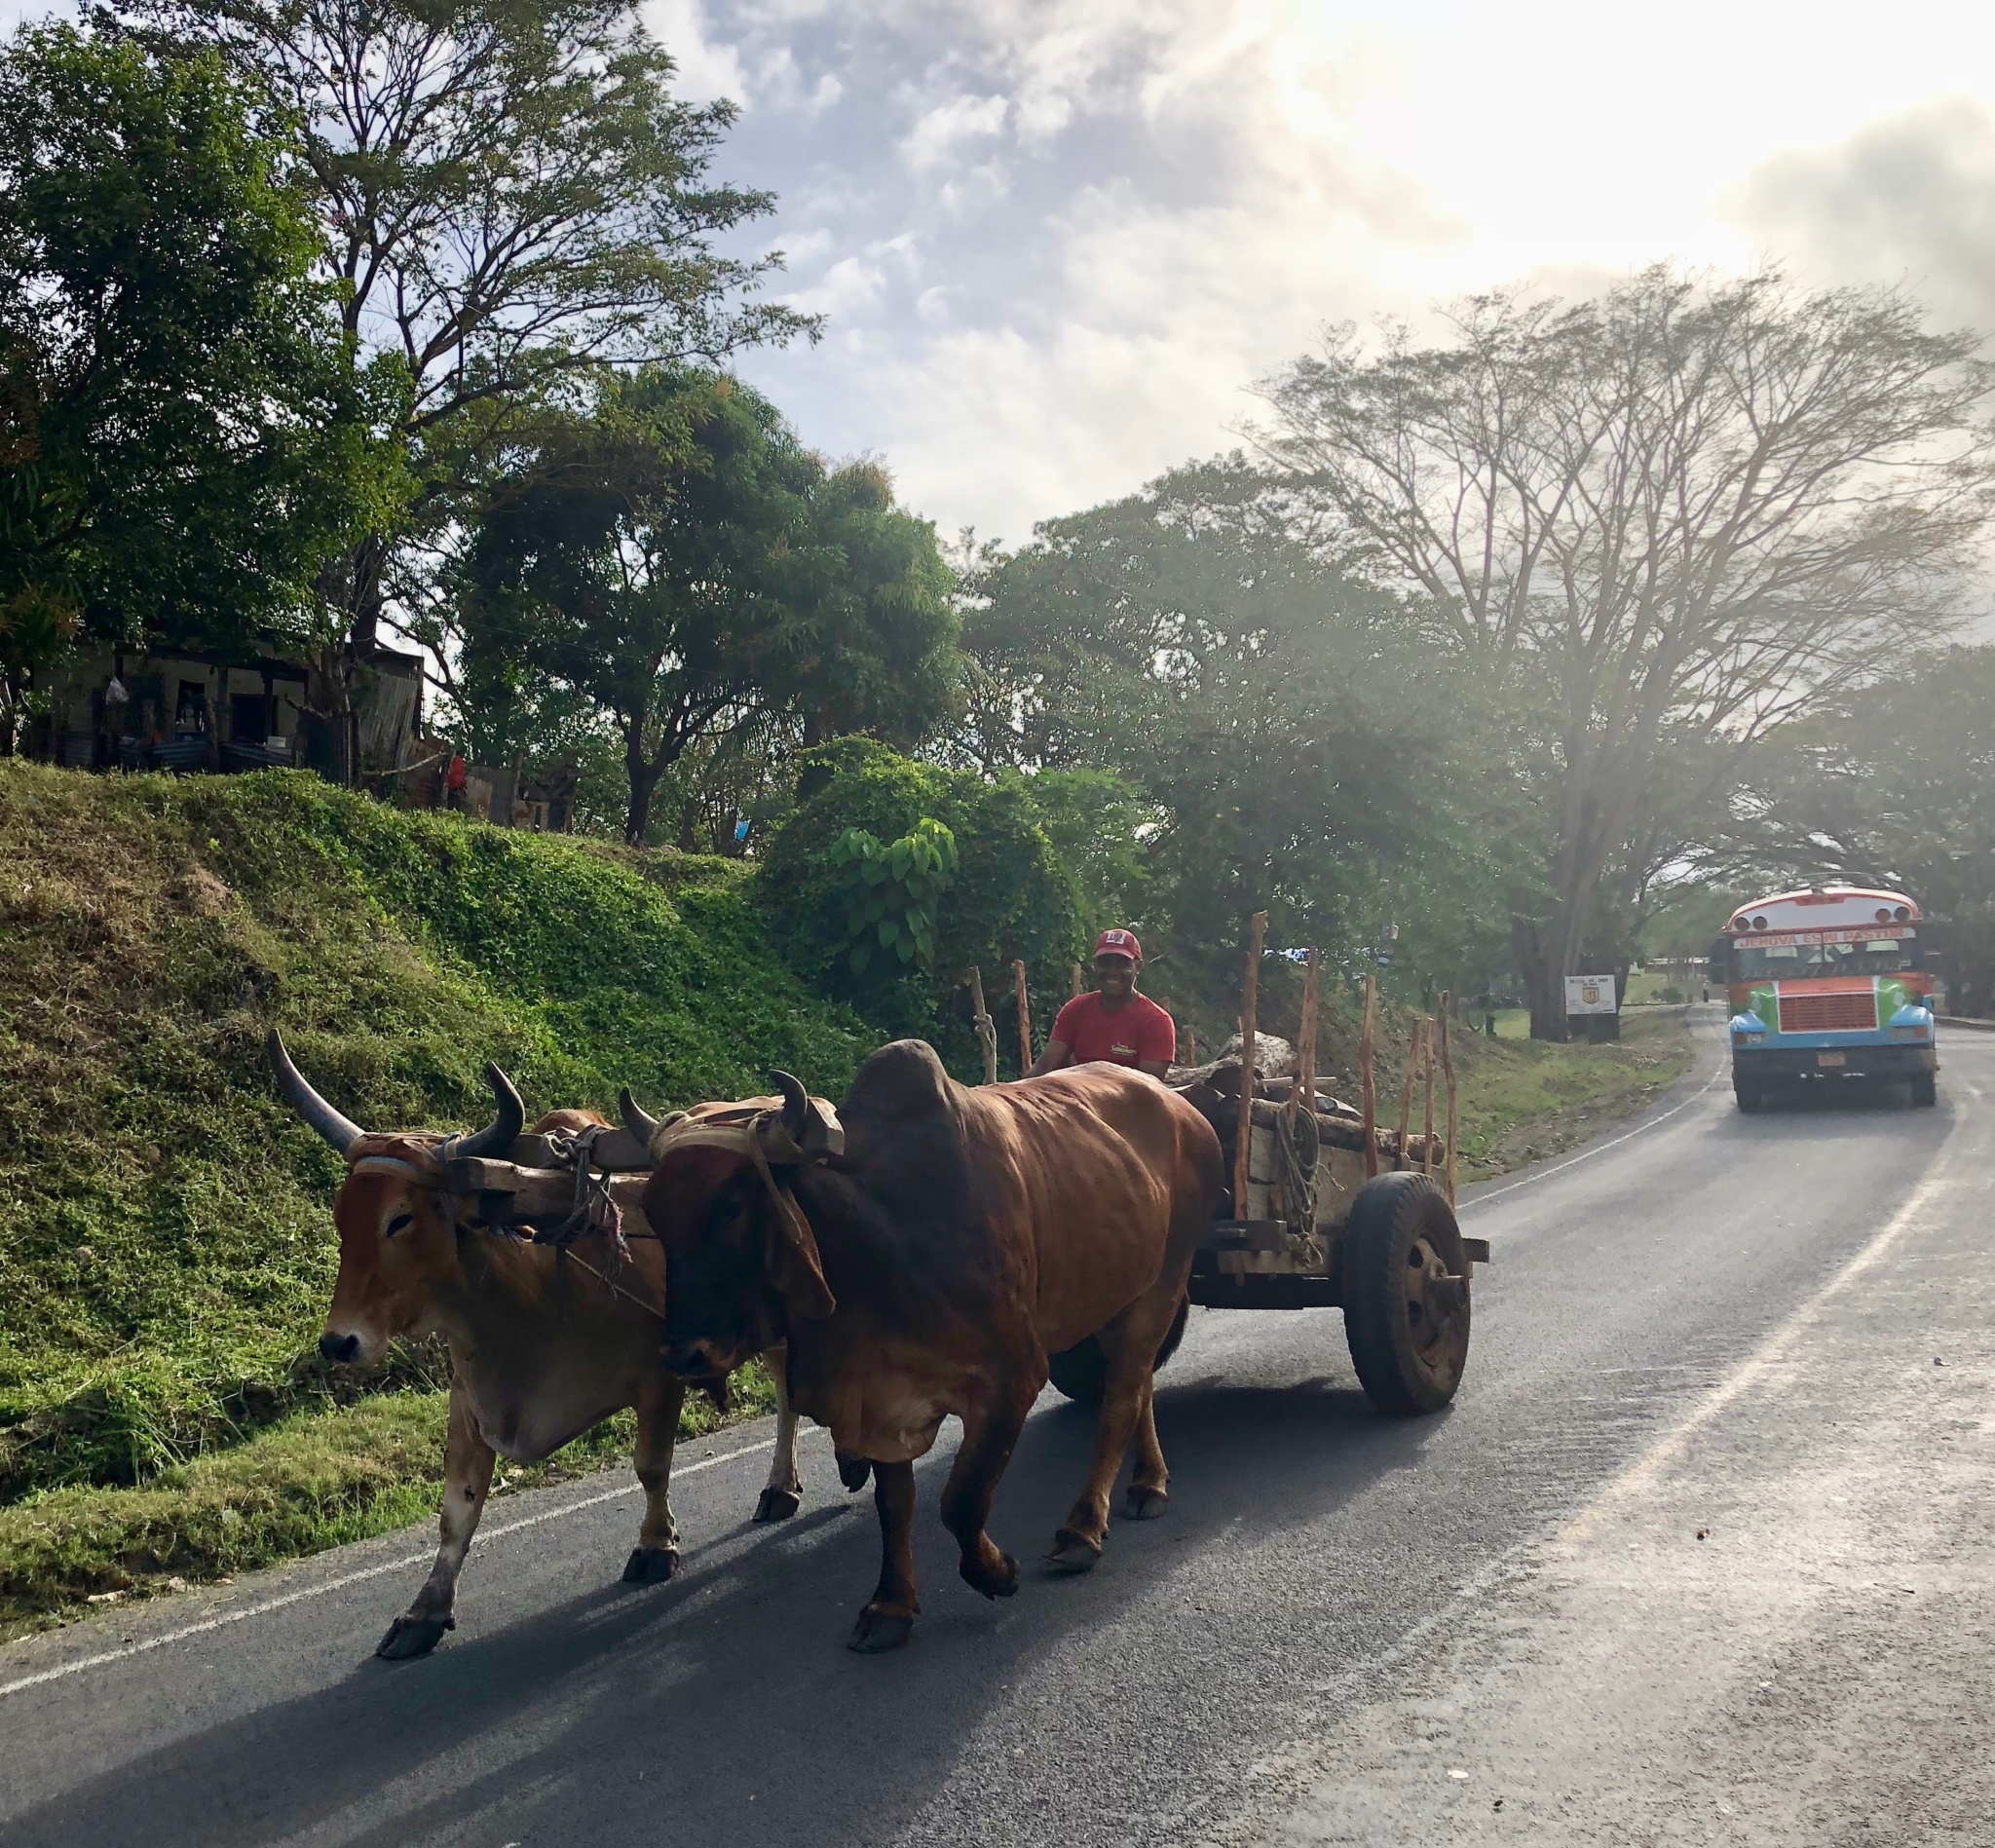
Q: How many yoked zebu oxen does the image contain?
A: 2